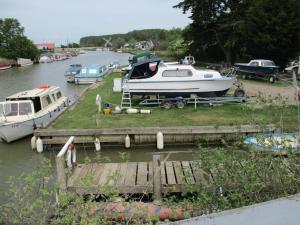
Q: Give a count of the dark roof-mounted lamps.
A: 0